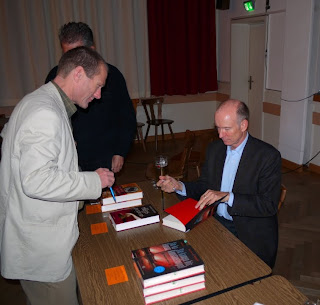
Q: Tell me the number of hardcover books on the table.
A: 7